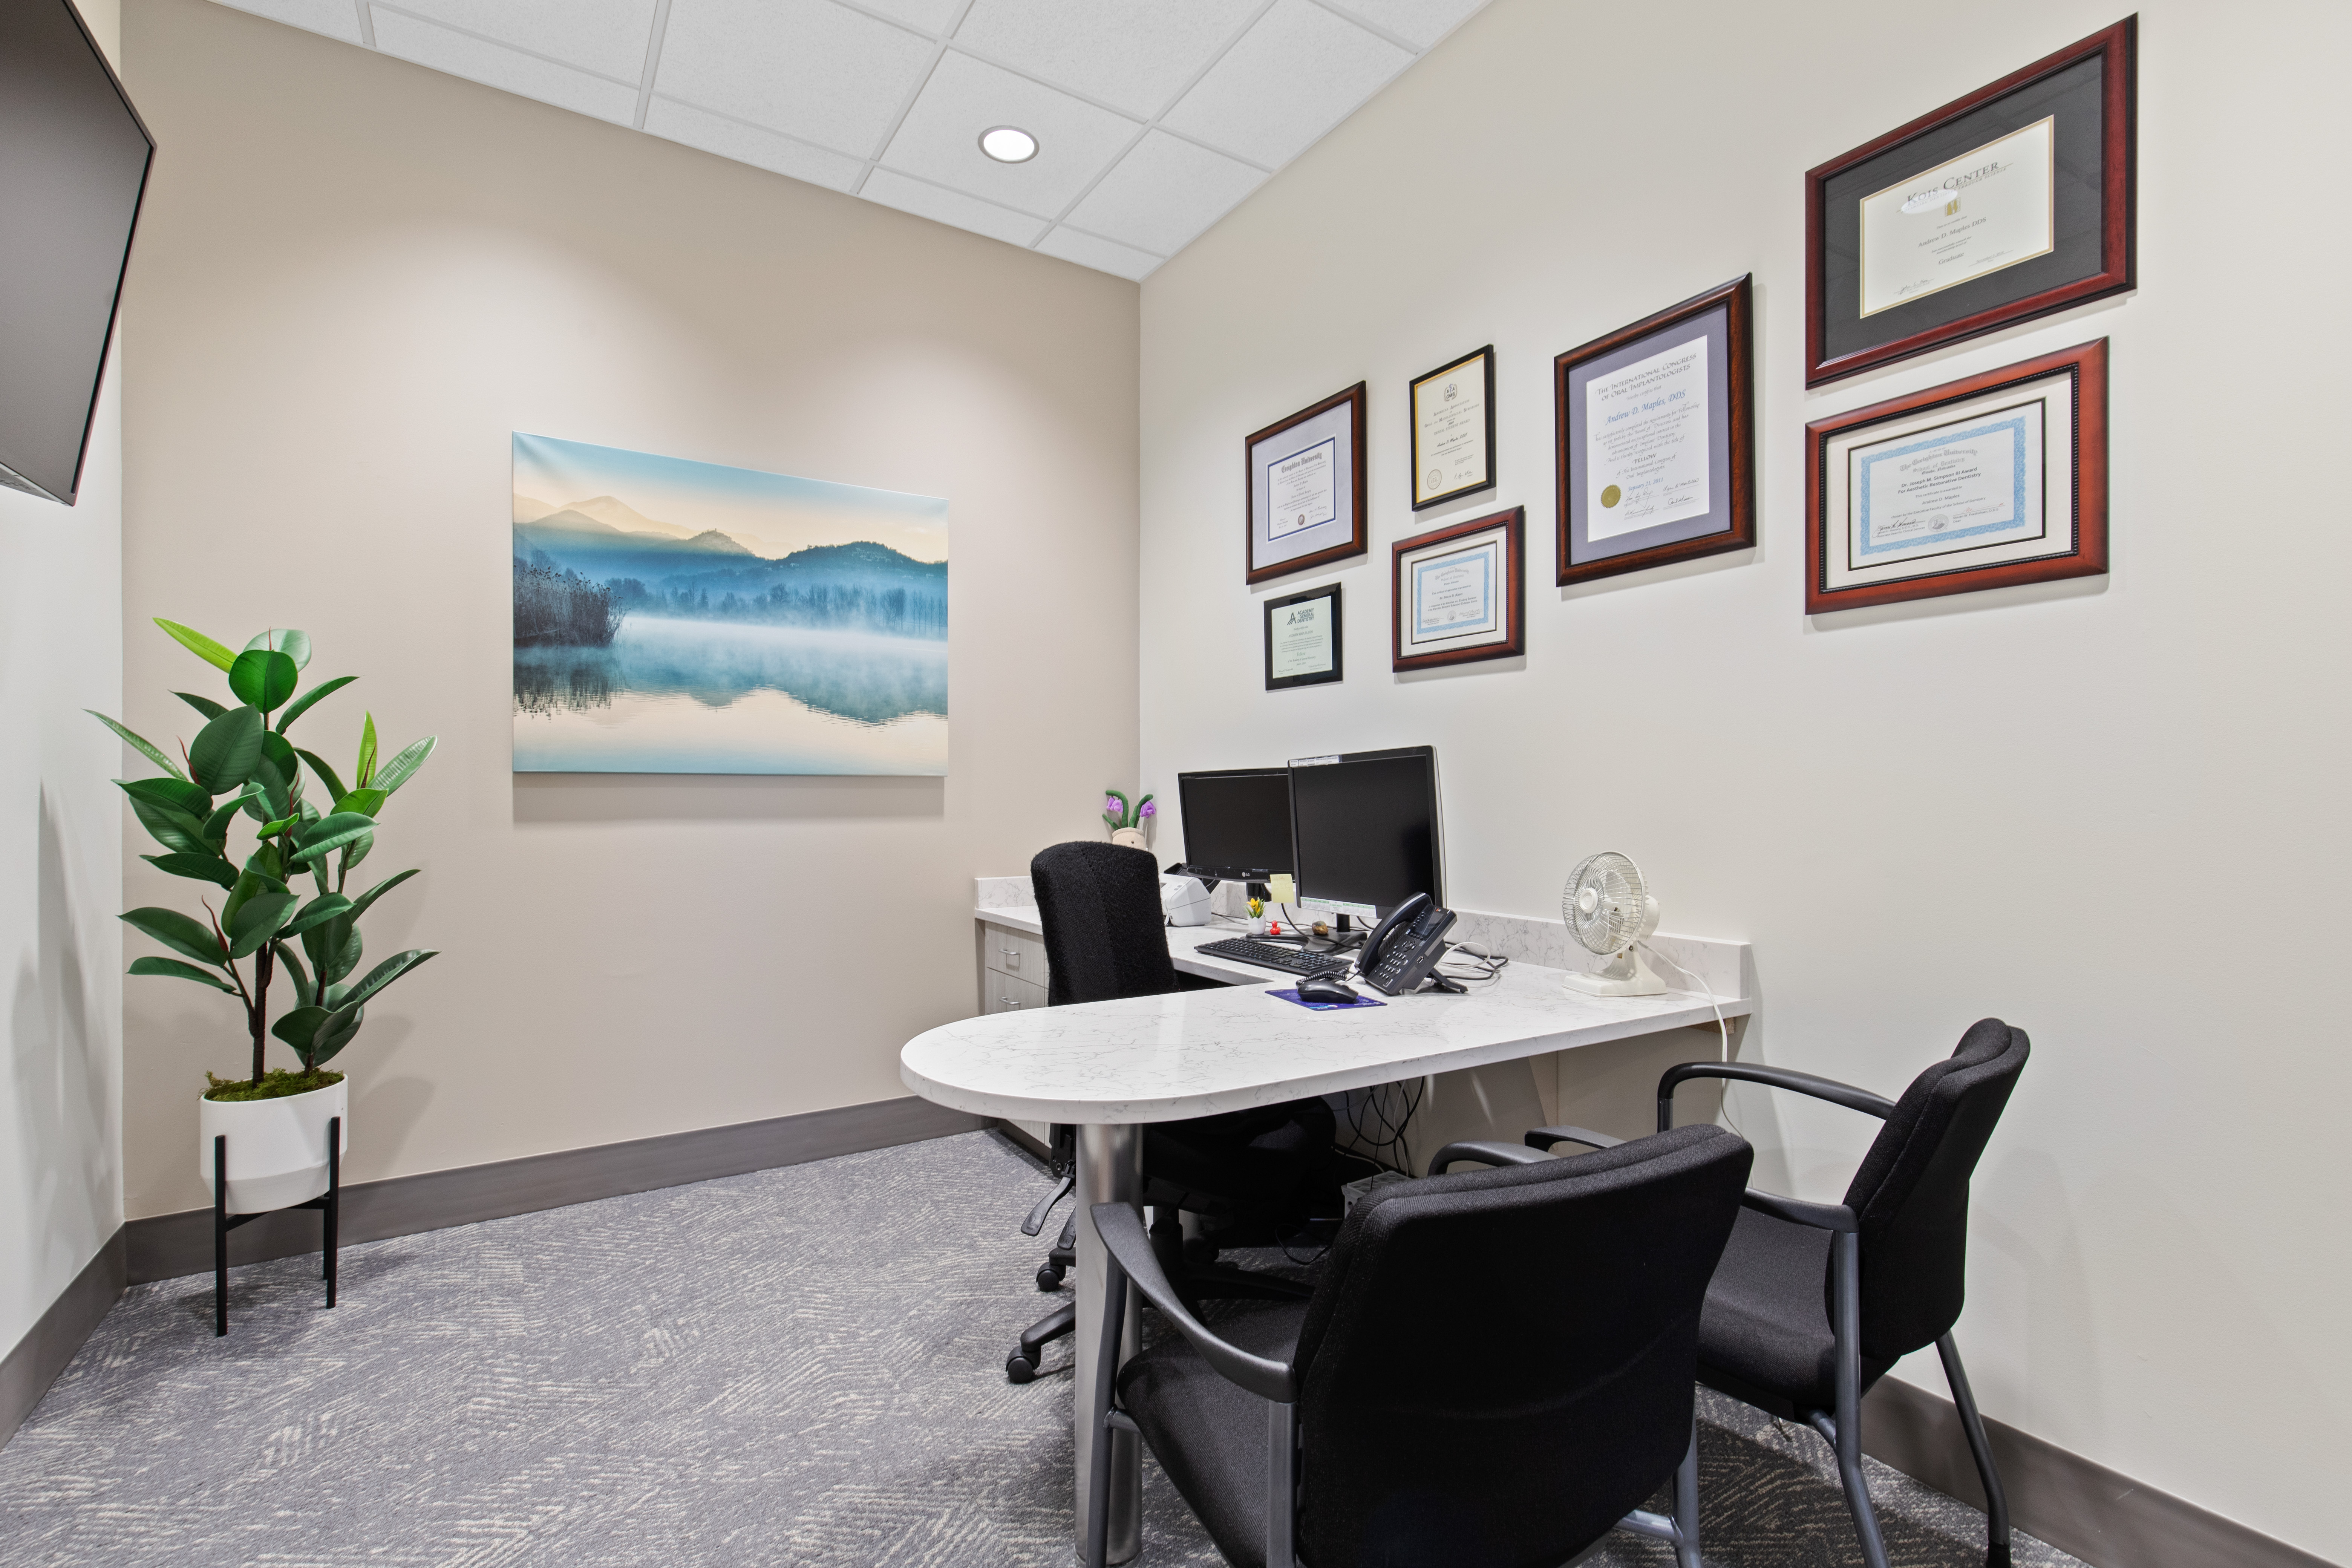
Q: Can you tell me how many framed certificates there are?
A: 7